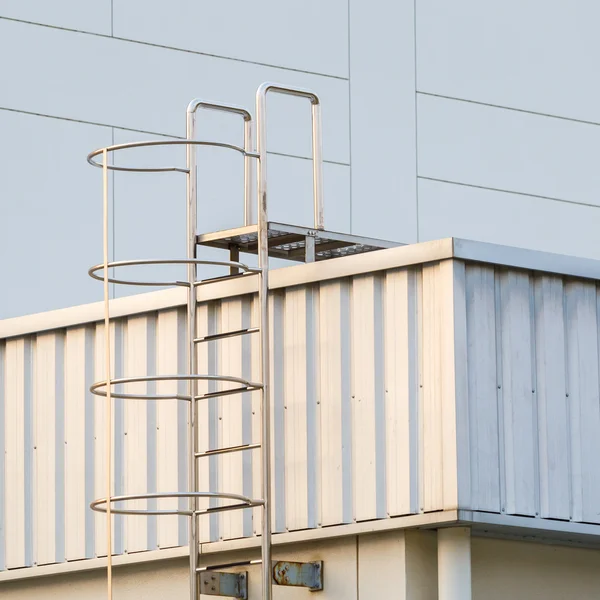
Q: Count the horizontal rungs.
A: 6